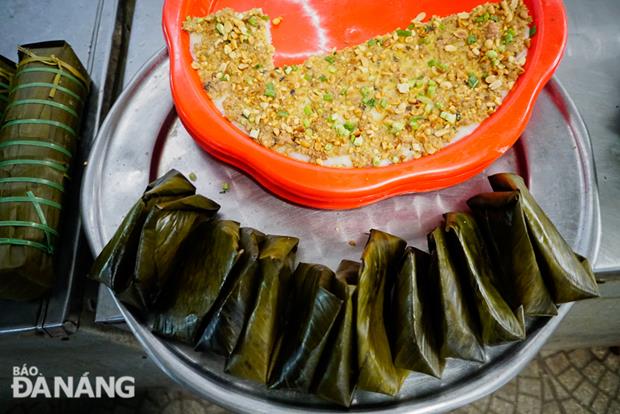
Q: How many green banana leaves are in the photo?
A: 13